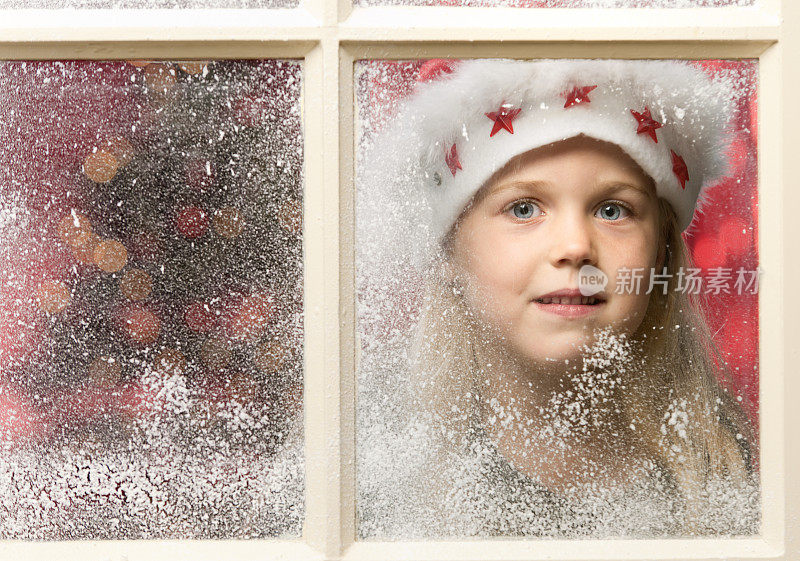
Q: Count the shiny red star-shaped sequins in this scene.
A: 5